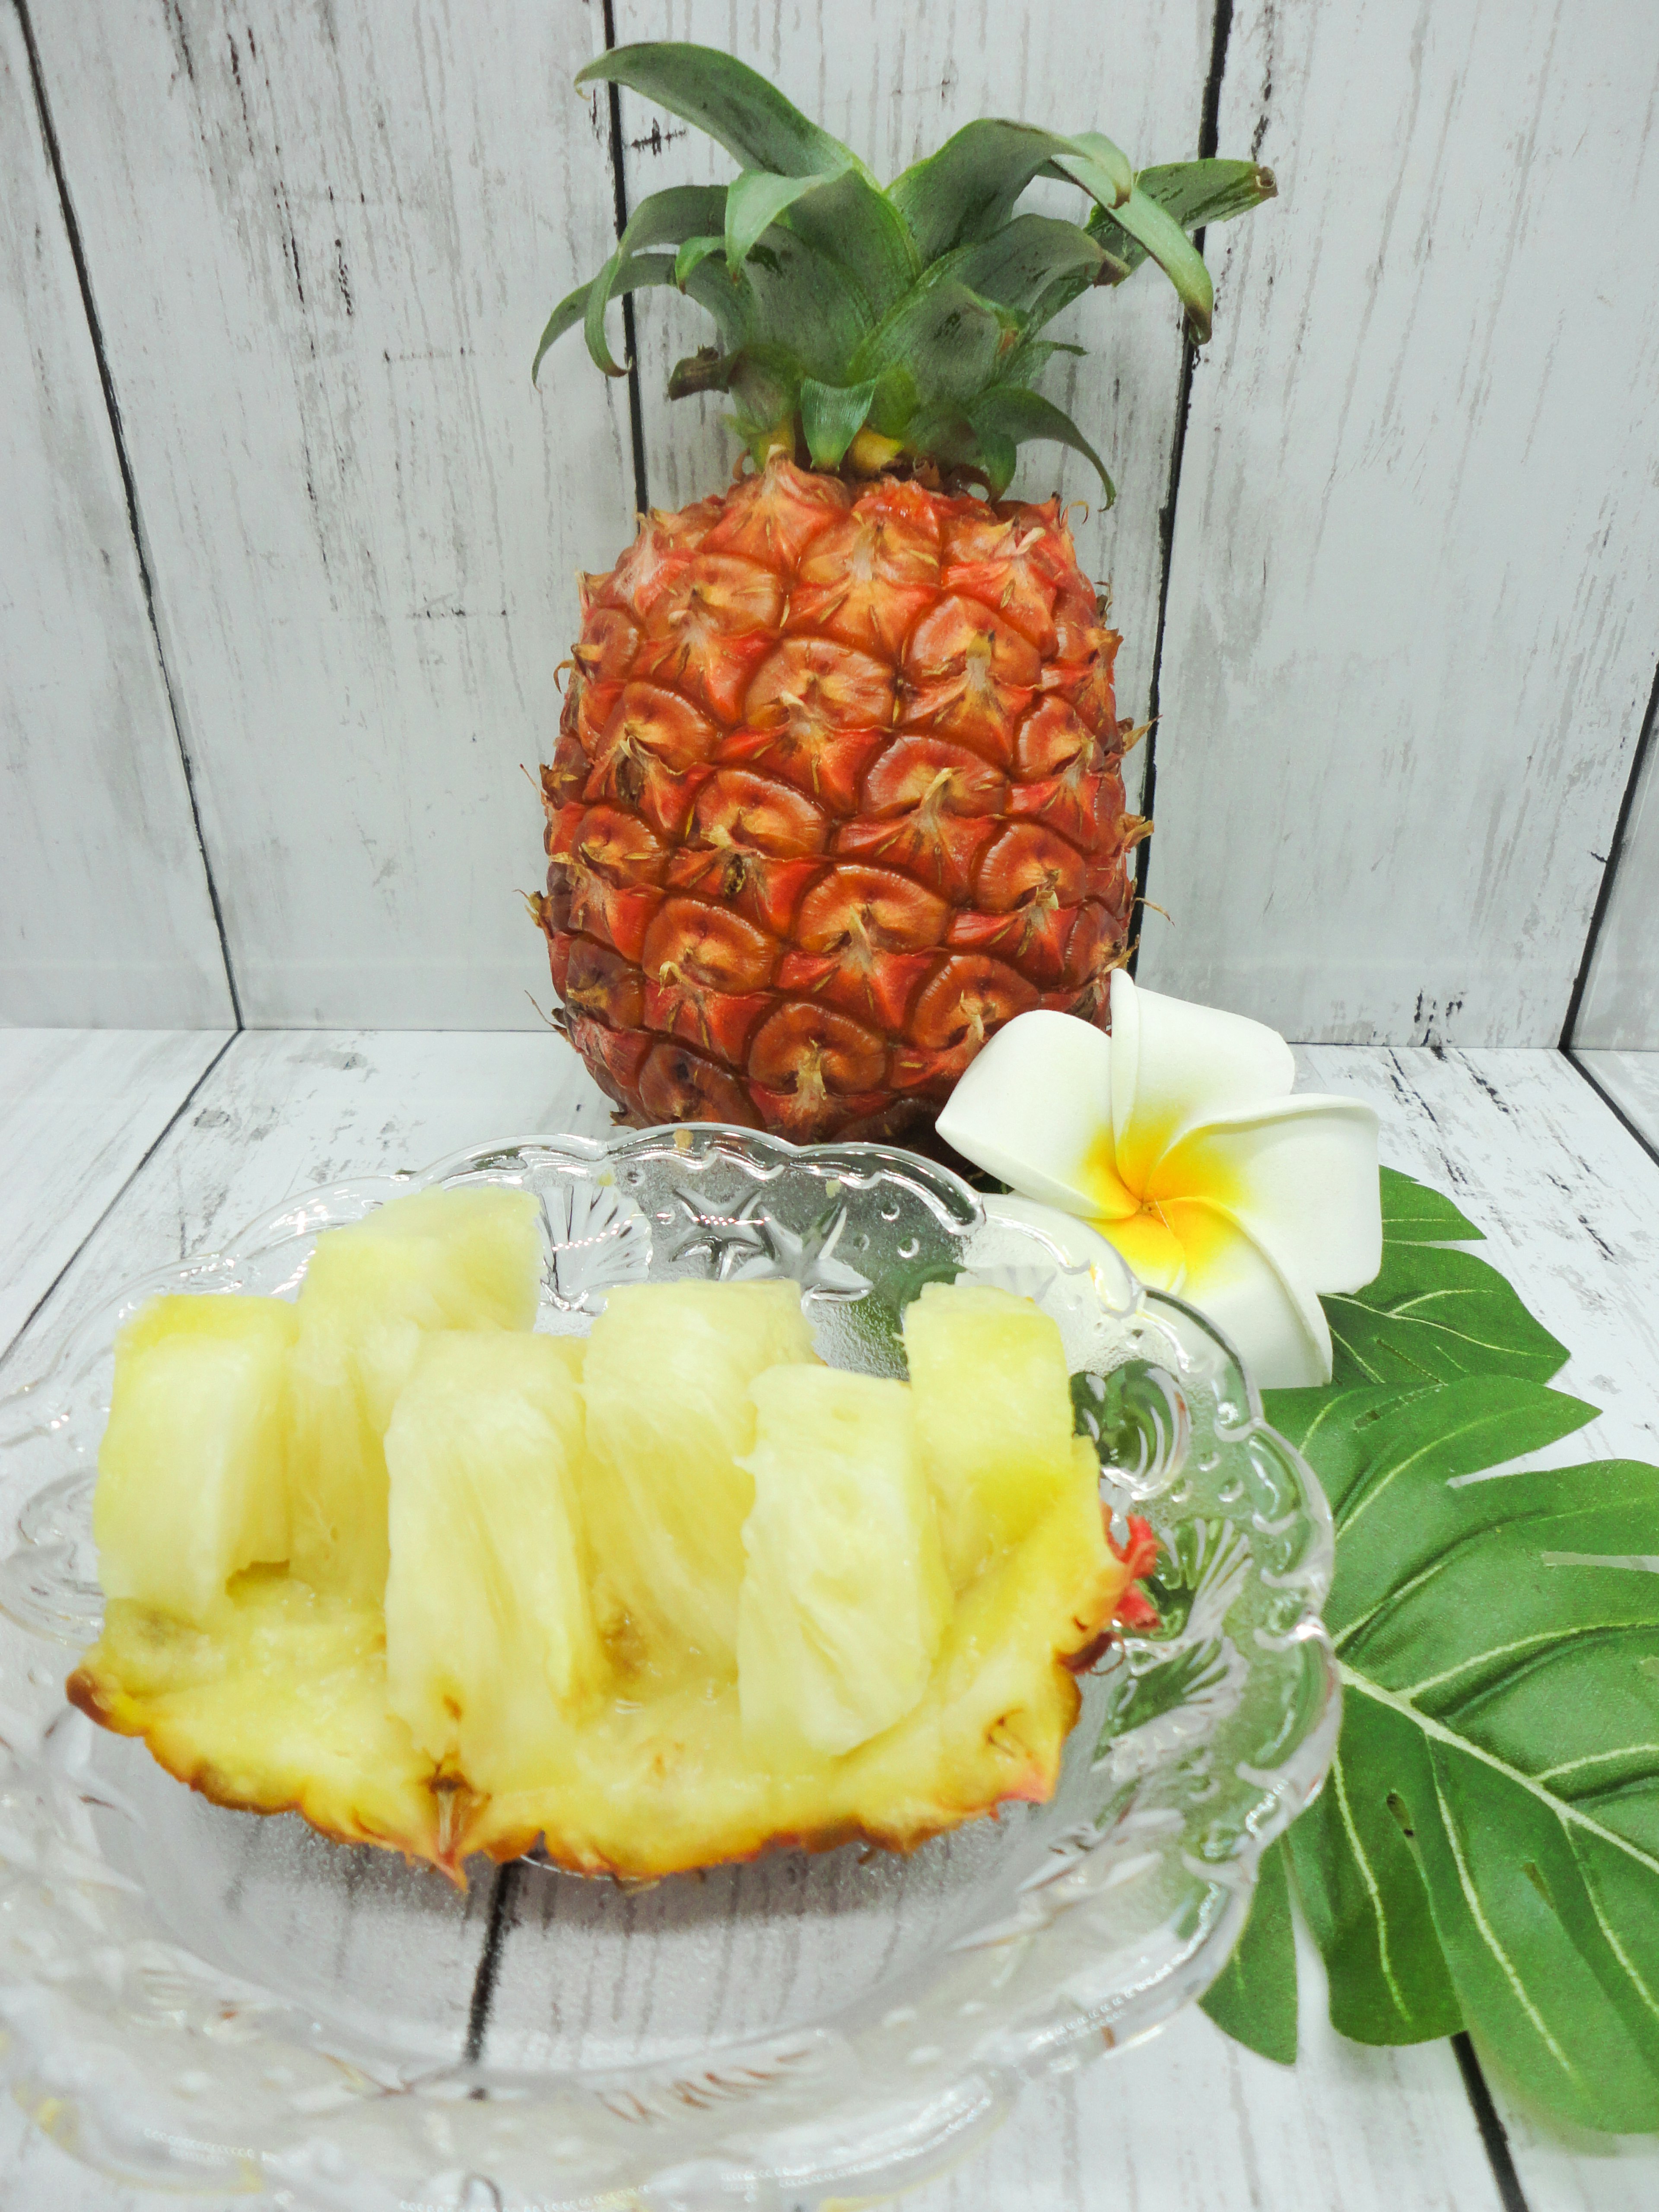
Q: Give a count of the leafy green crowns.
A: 1